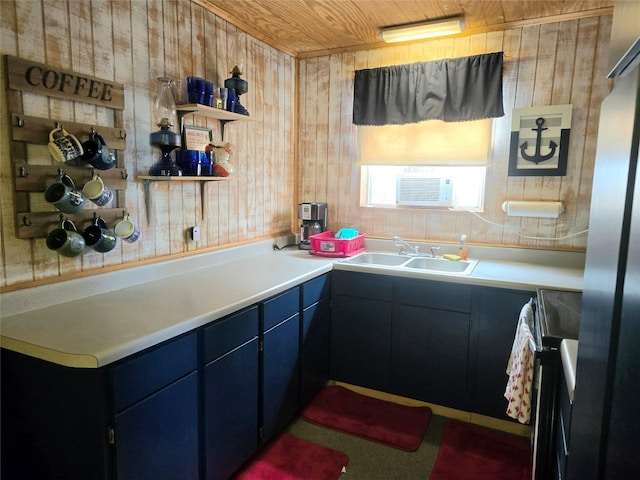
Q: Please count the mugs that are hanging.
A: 7